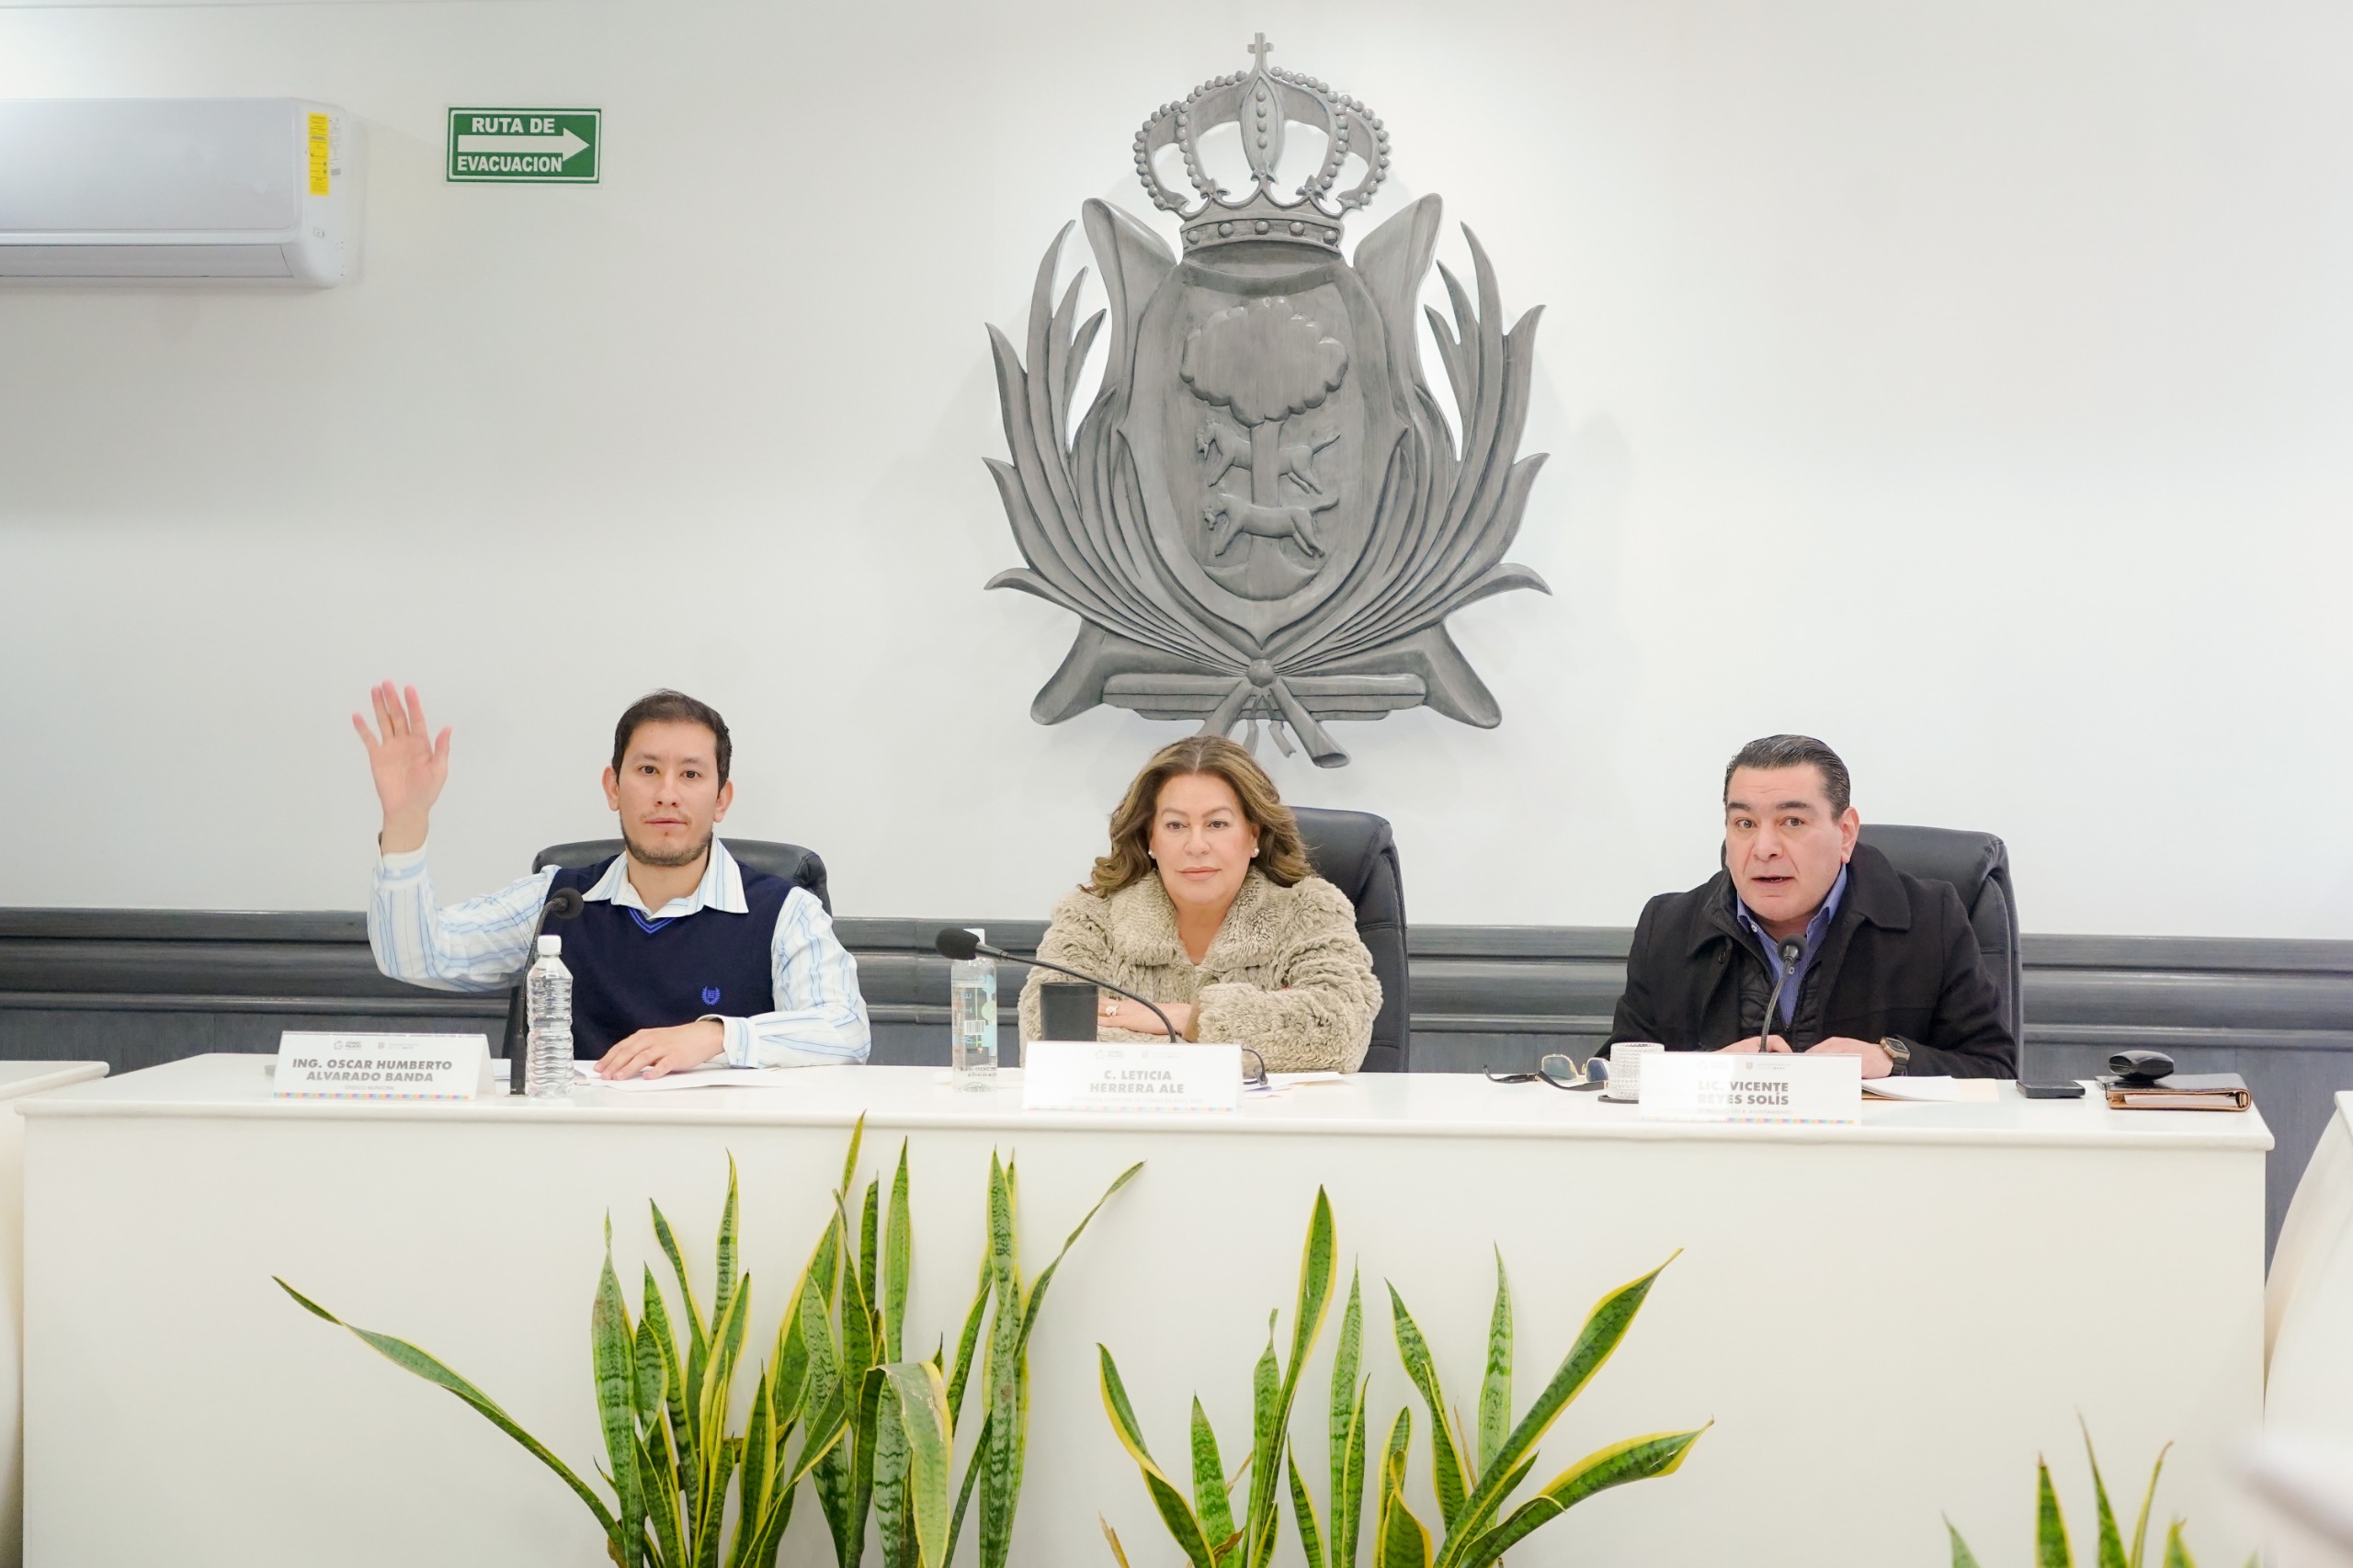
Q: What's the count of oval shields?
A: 1